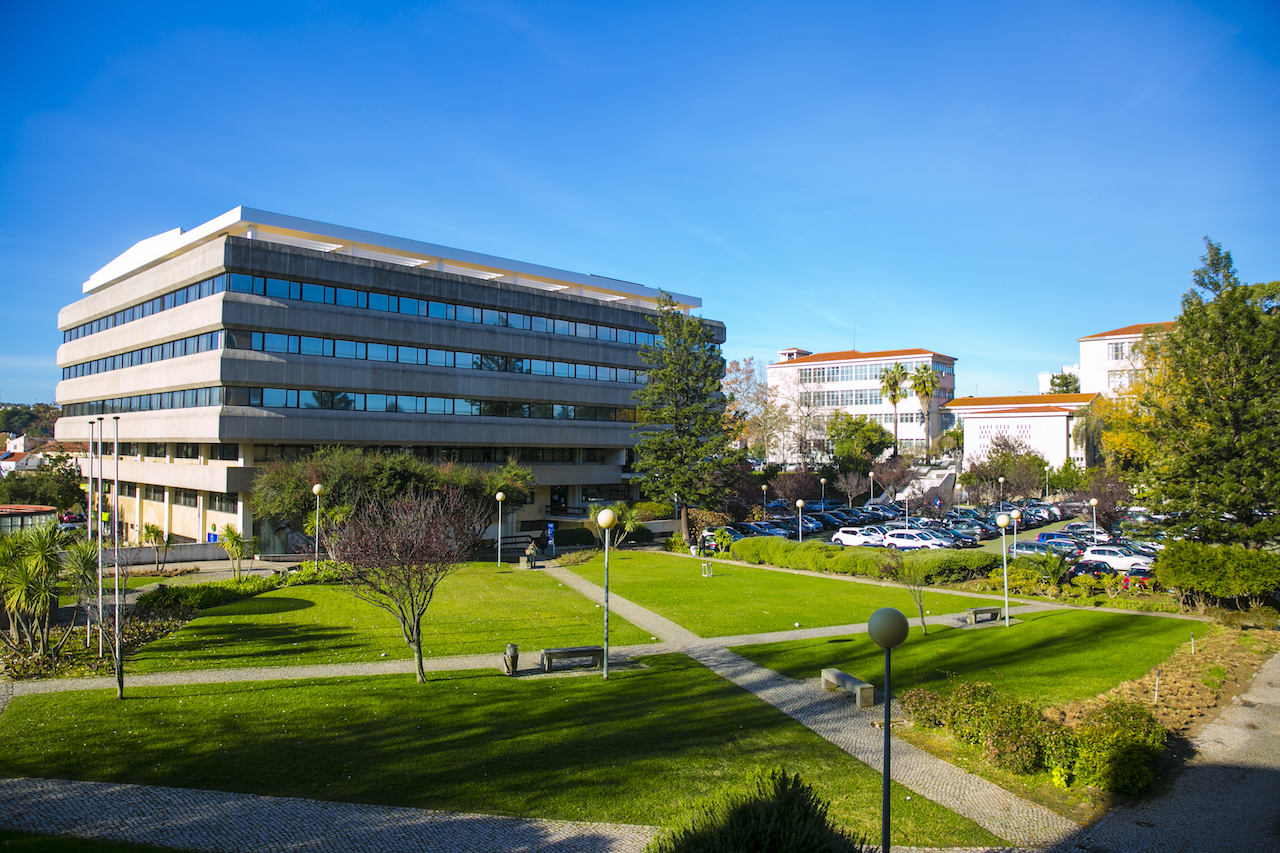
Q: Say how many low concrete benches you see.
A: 3